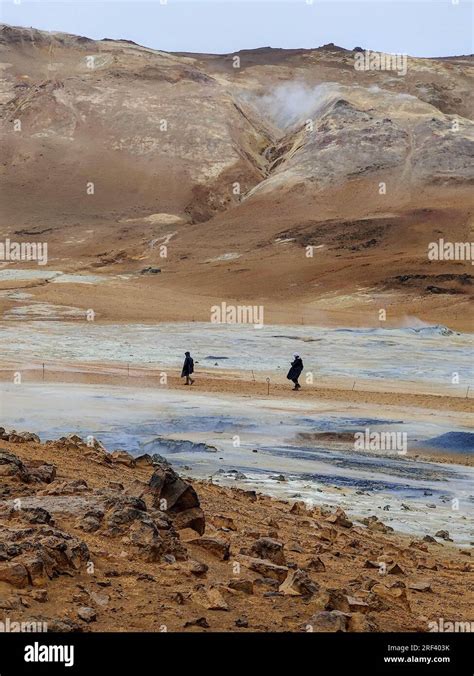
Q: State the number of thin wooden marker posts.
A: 6